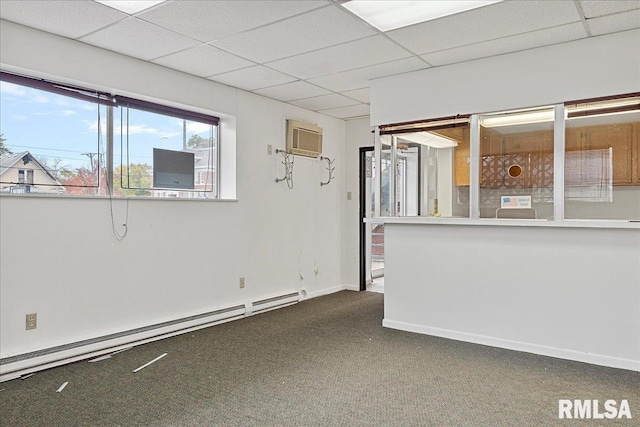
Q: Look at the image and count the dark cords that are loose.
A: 1